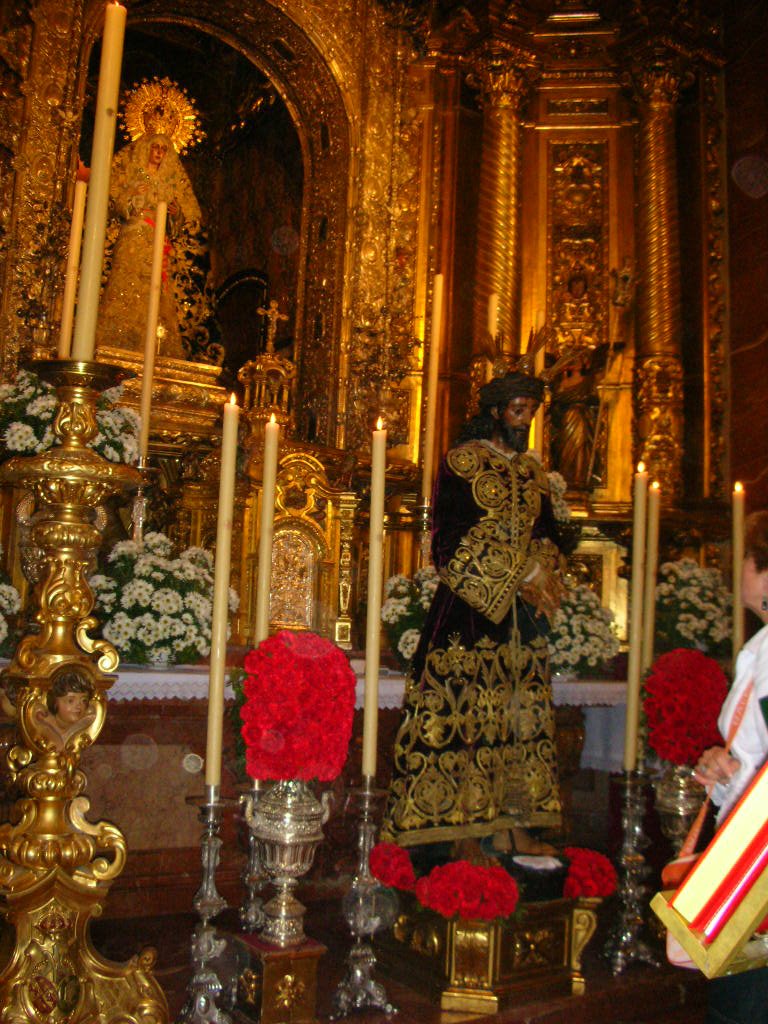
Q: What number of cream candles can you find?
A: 12